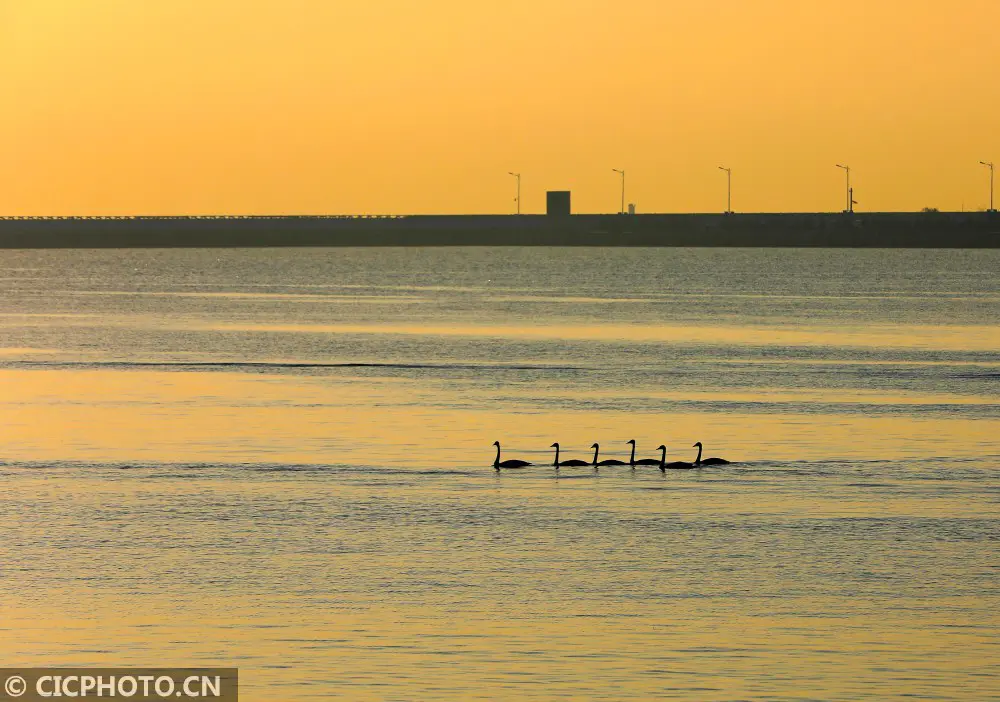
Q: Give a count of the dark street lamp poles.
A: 5